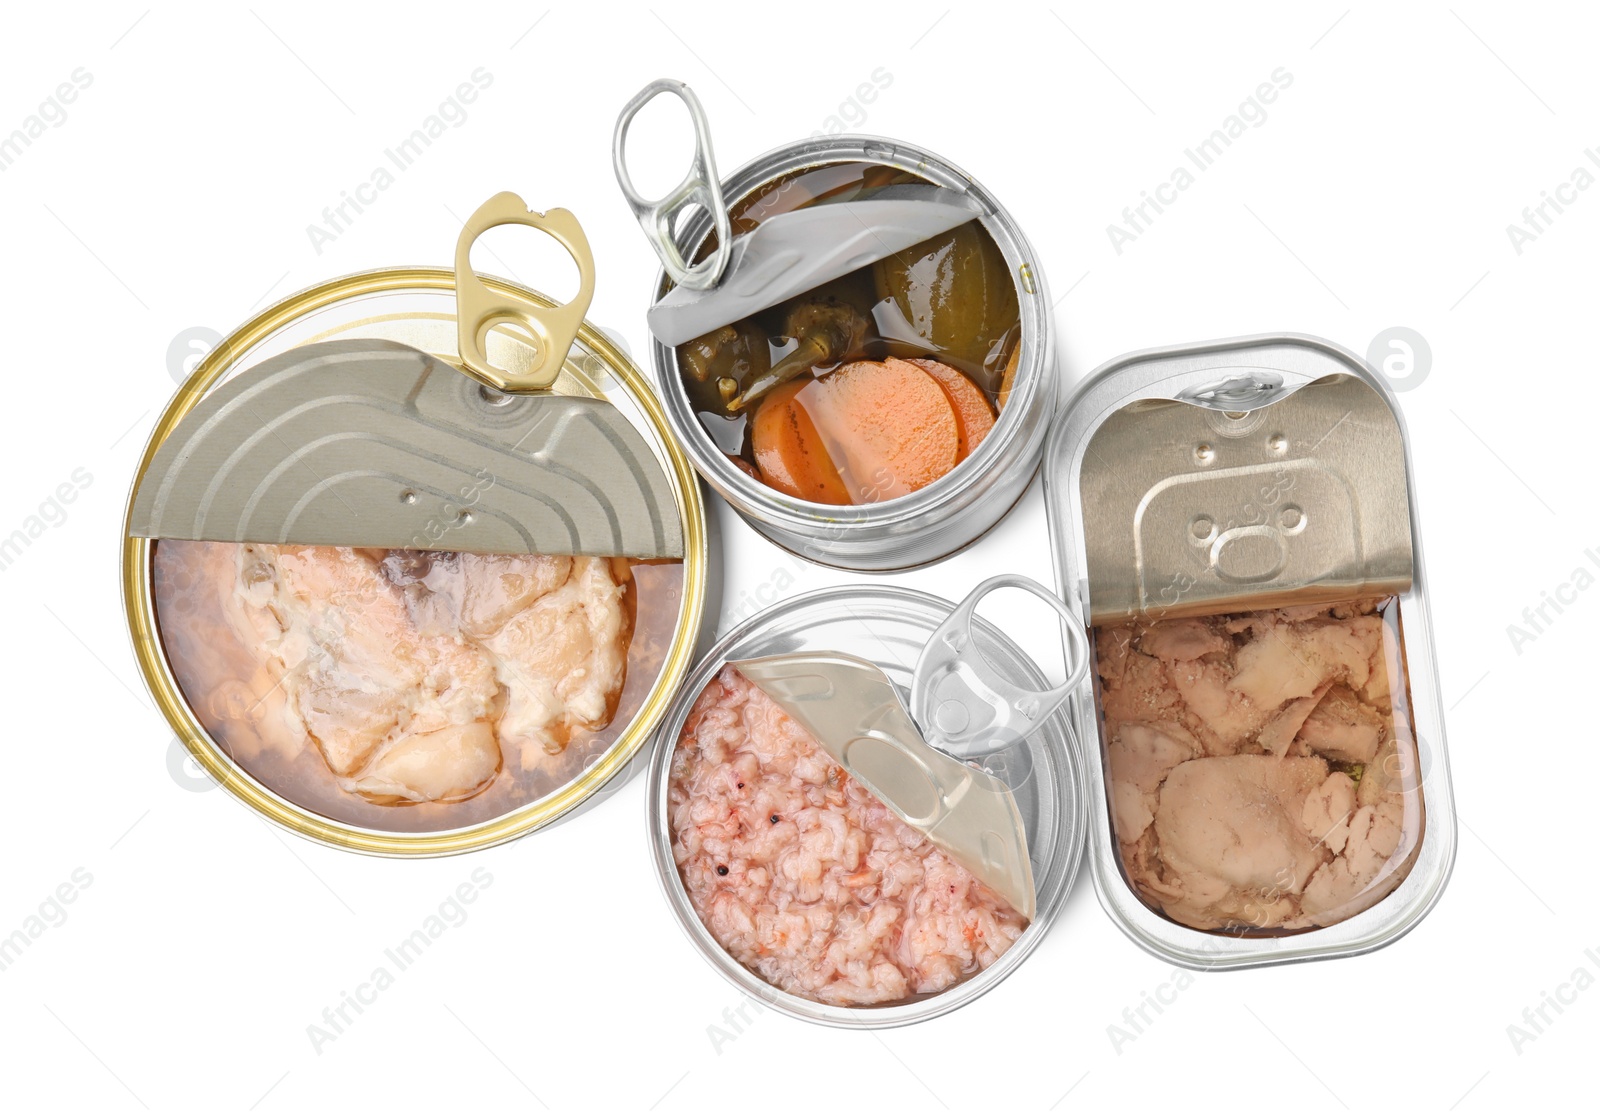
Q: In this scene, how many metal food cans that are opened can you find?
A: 4